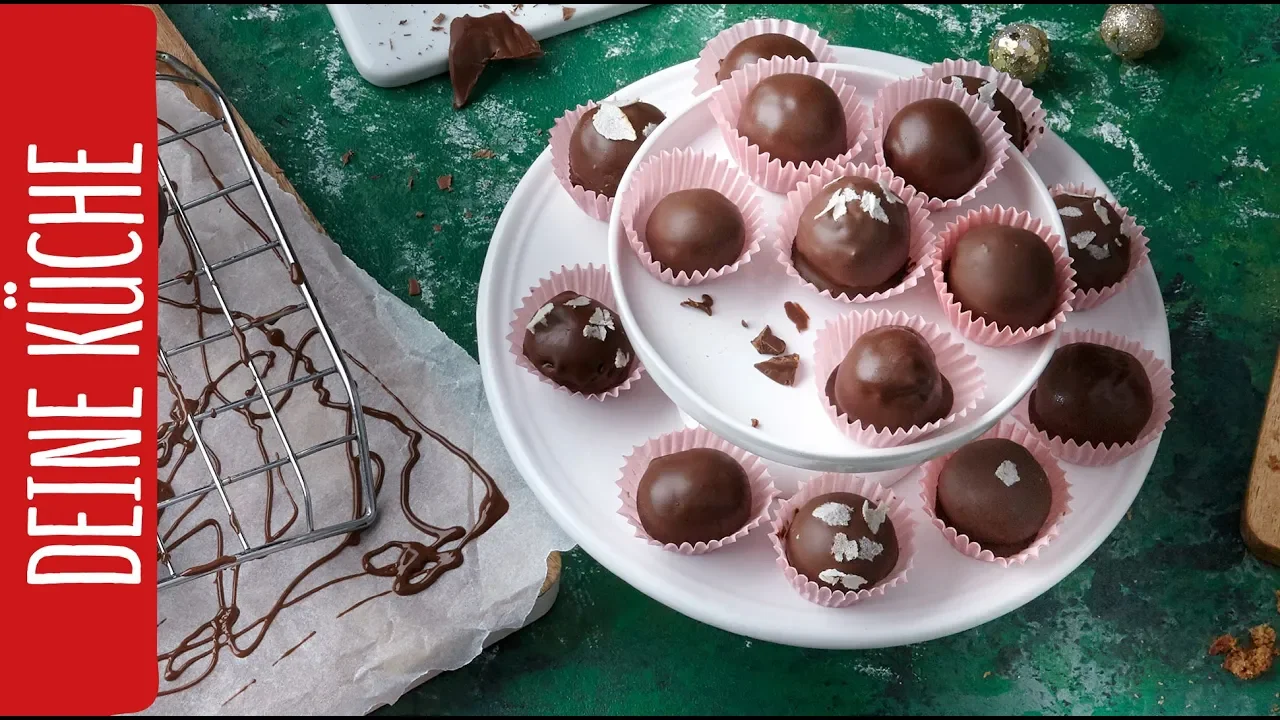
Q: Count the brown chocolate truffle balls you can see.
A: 15